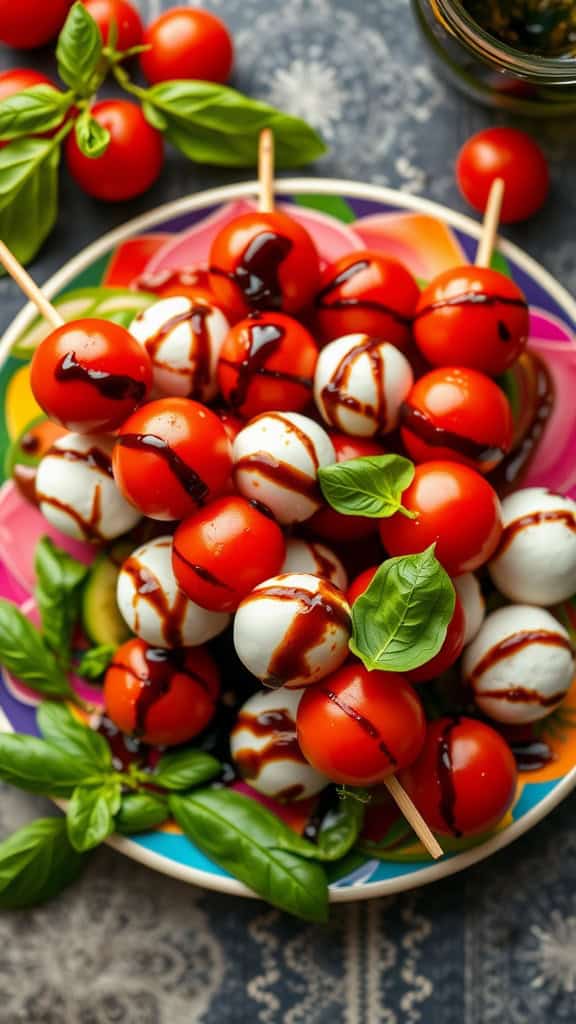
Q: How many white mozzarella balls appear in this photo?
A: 11